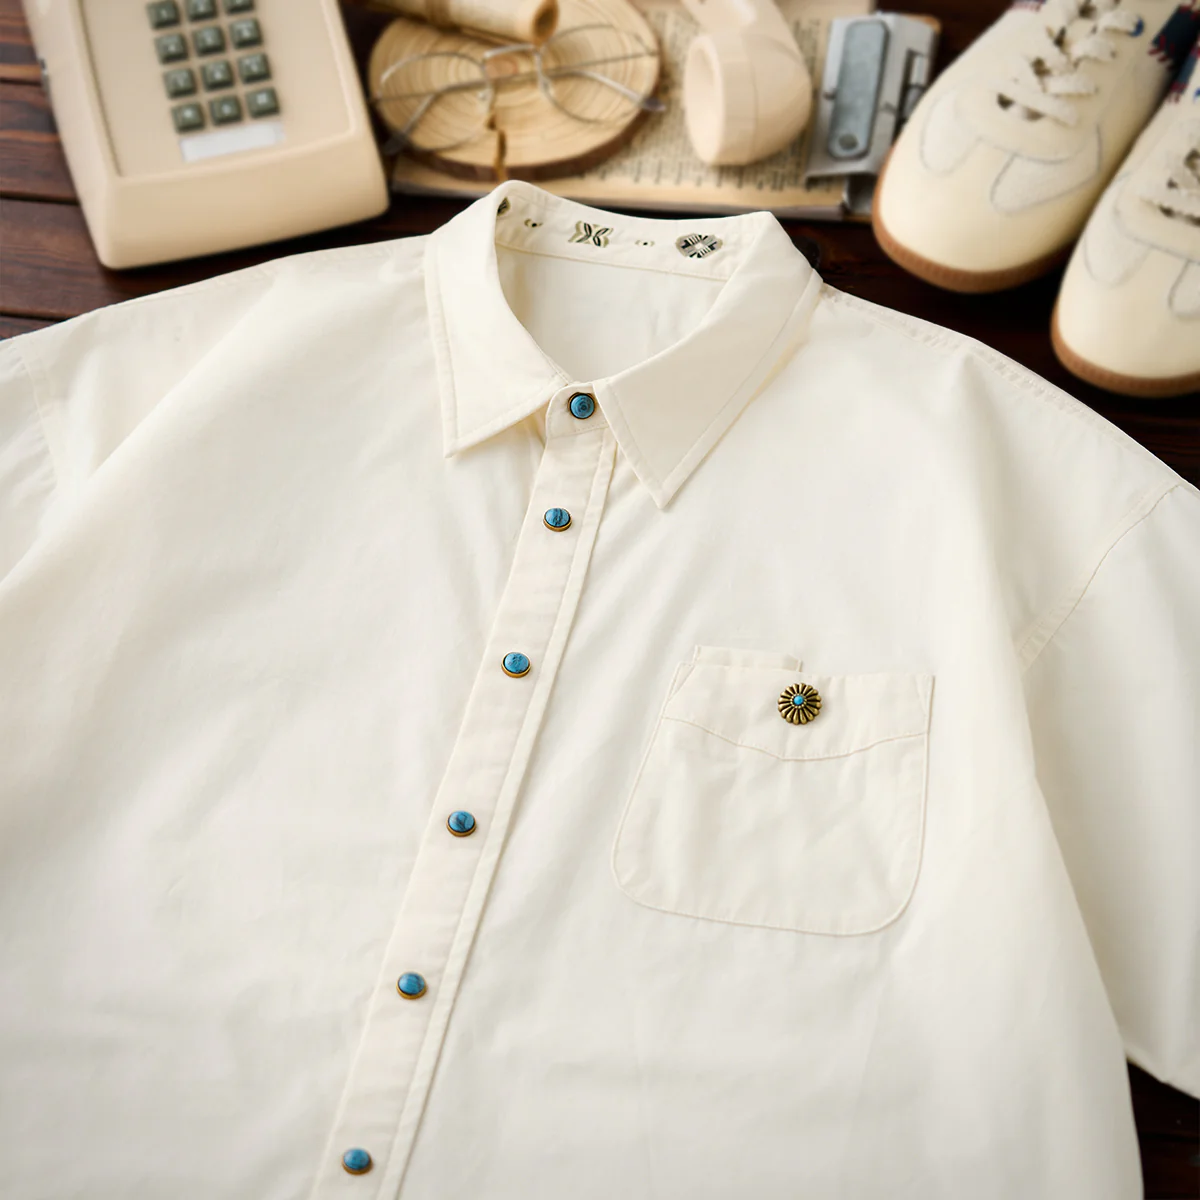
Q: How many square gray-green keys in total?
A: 12